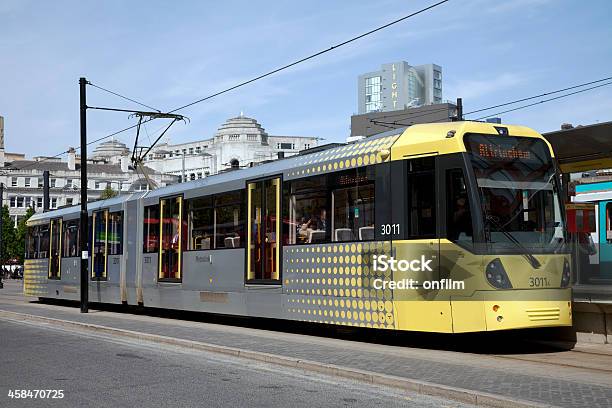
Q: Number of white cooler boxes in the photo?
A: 0